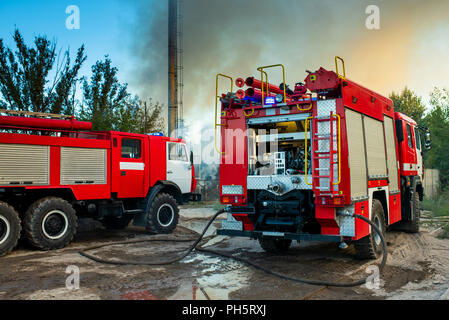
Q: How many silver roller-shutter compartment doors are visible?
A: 5